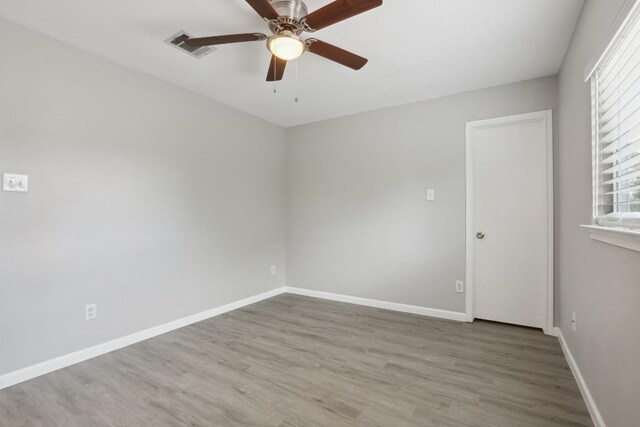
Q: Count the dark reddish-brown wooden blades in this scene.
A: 5